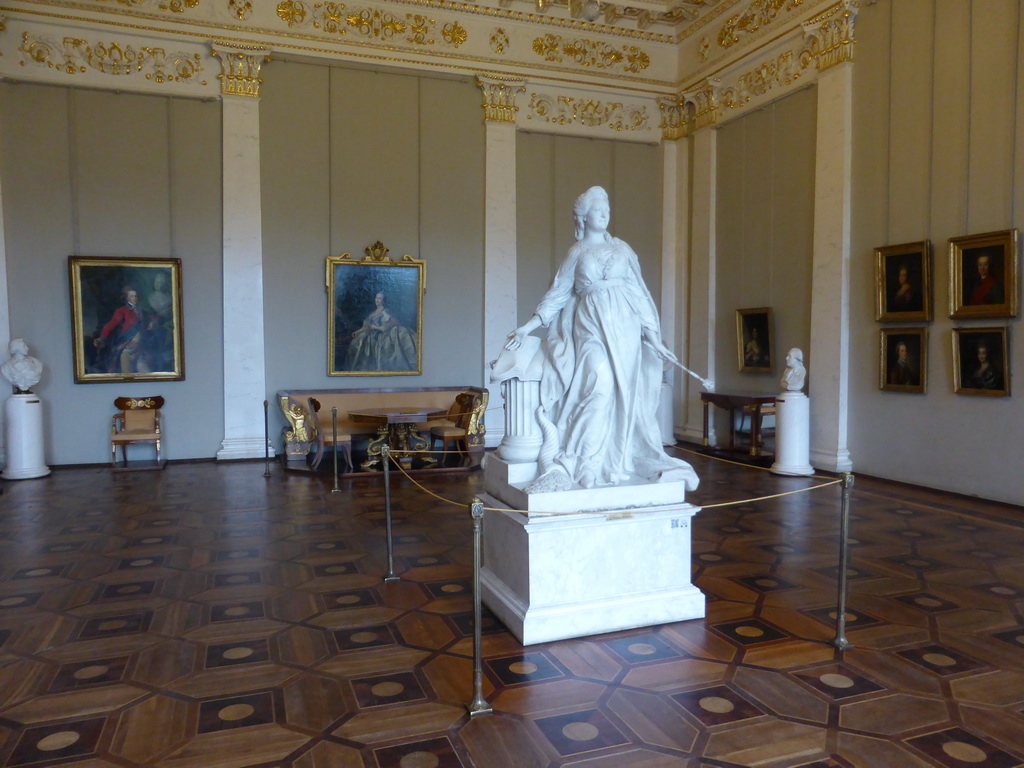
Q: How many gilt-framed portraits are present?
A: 7